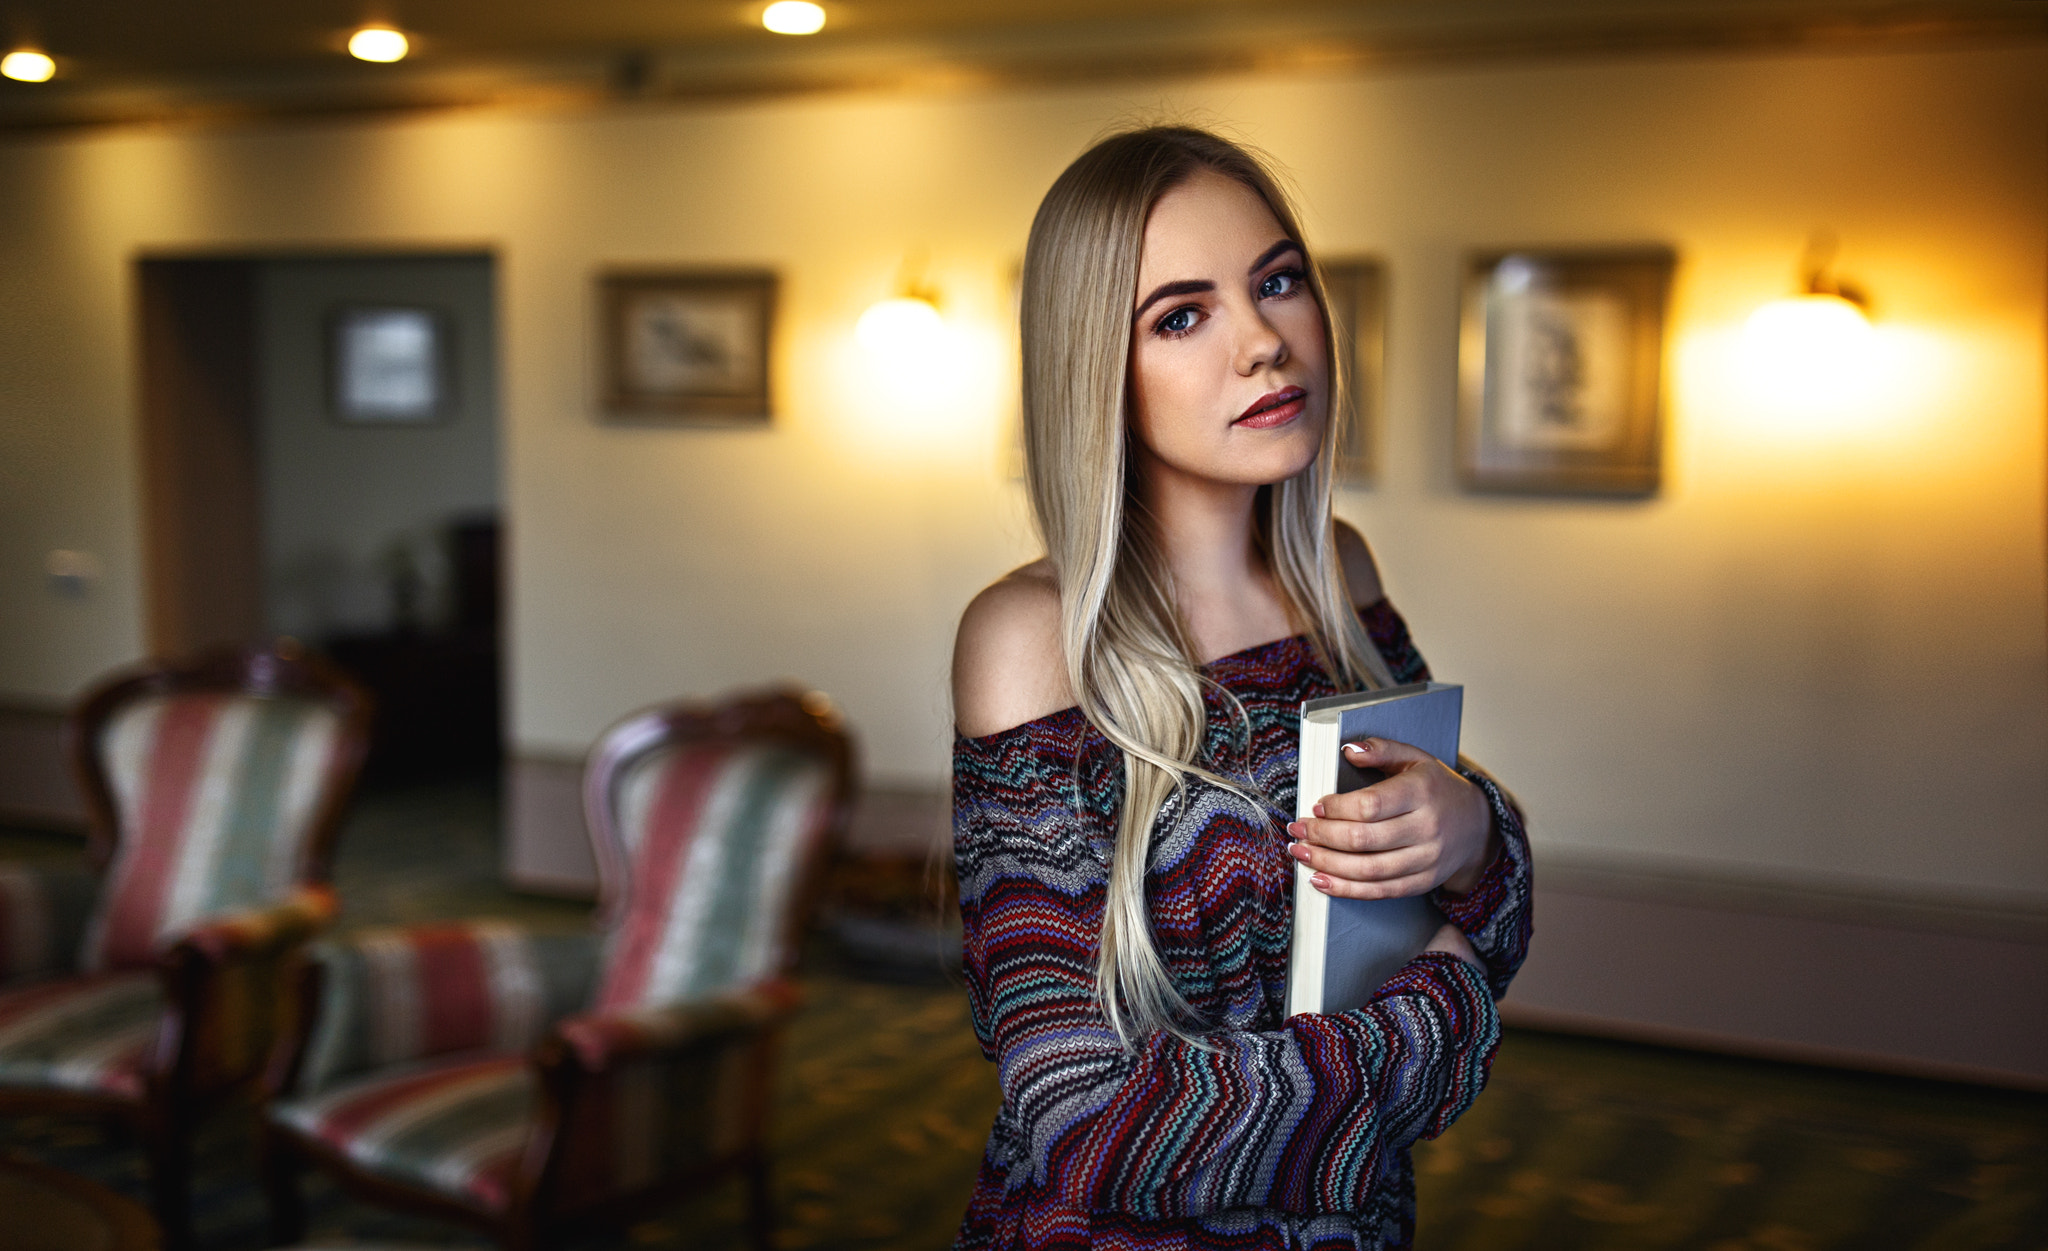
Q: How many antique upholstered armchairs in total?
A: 2